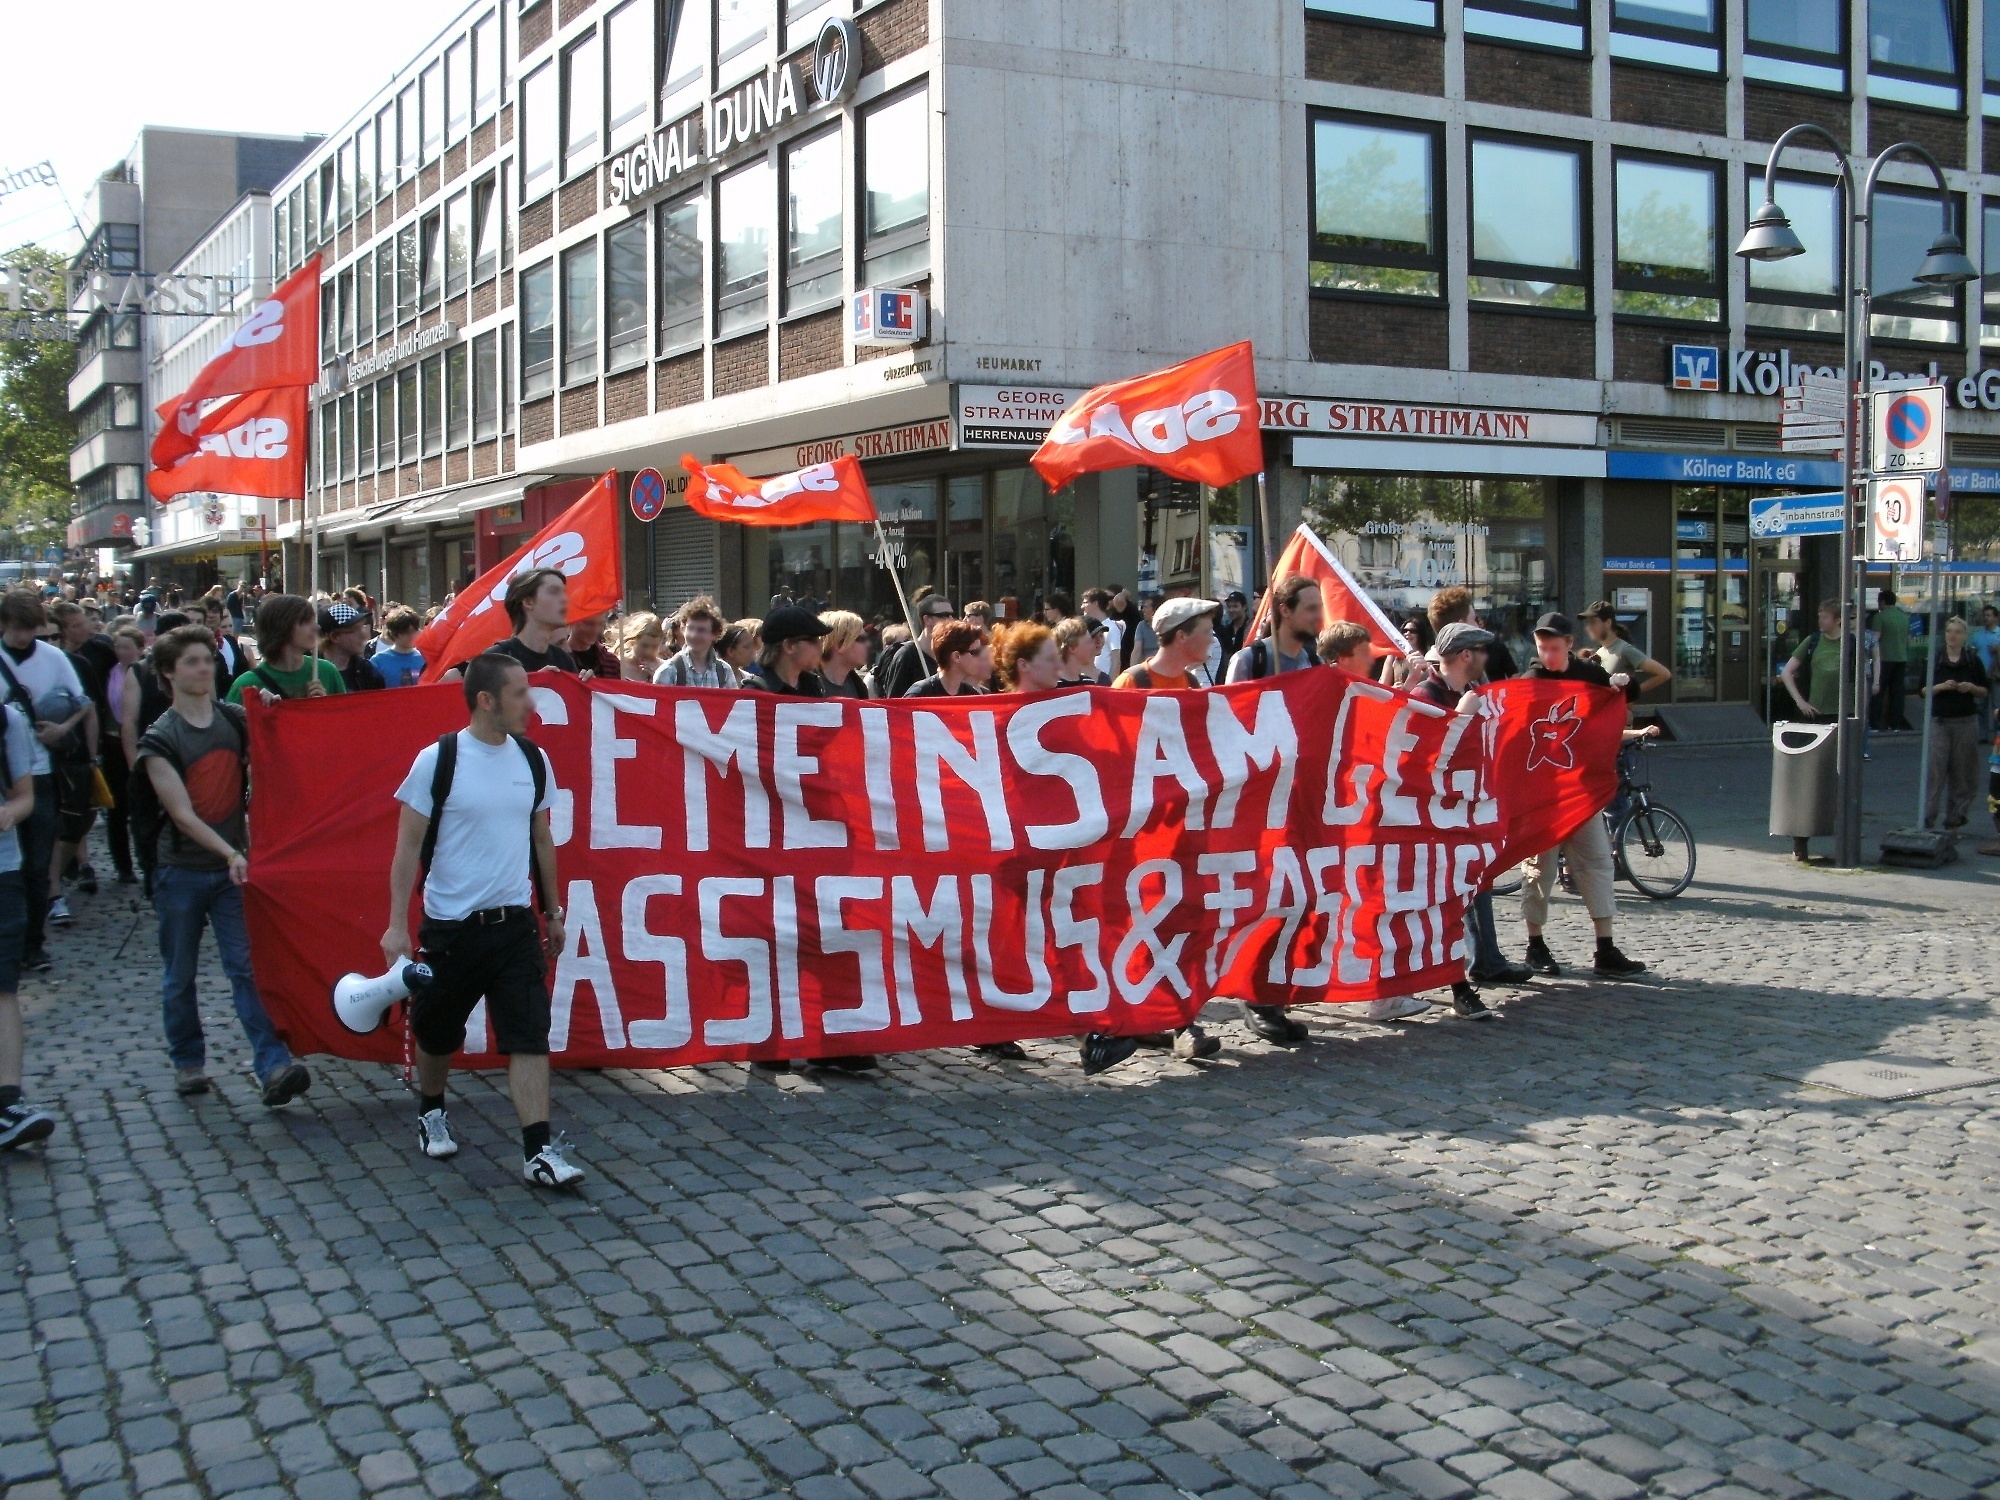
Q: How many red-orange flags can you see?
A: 6